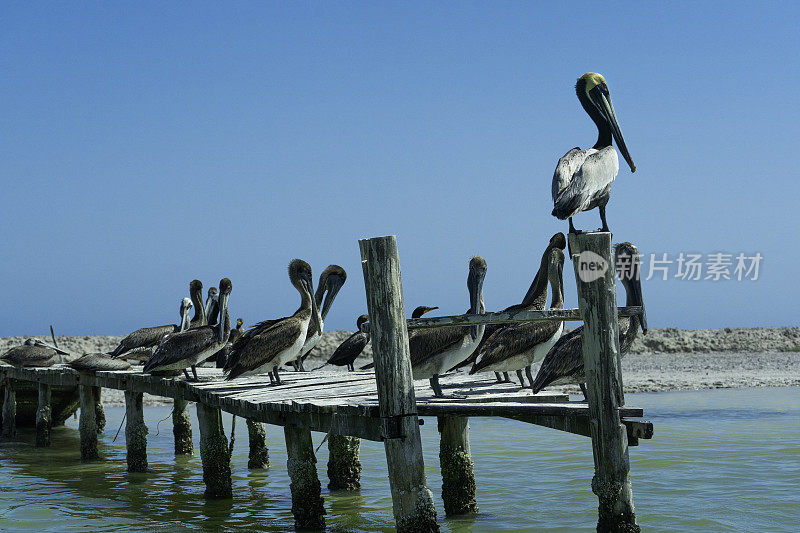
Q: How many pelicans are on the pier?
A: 13